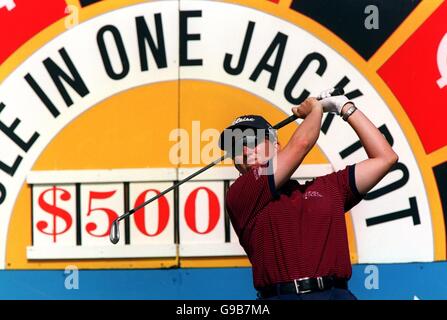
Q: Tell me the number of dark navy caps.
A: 1